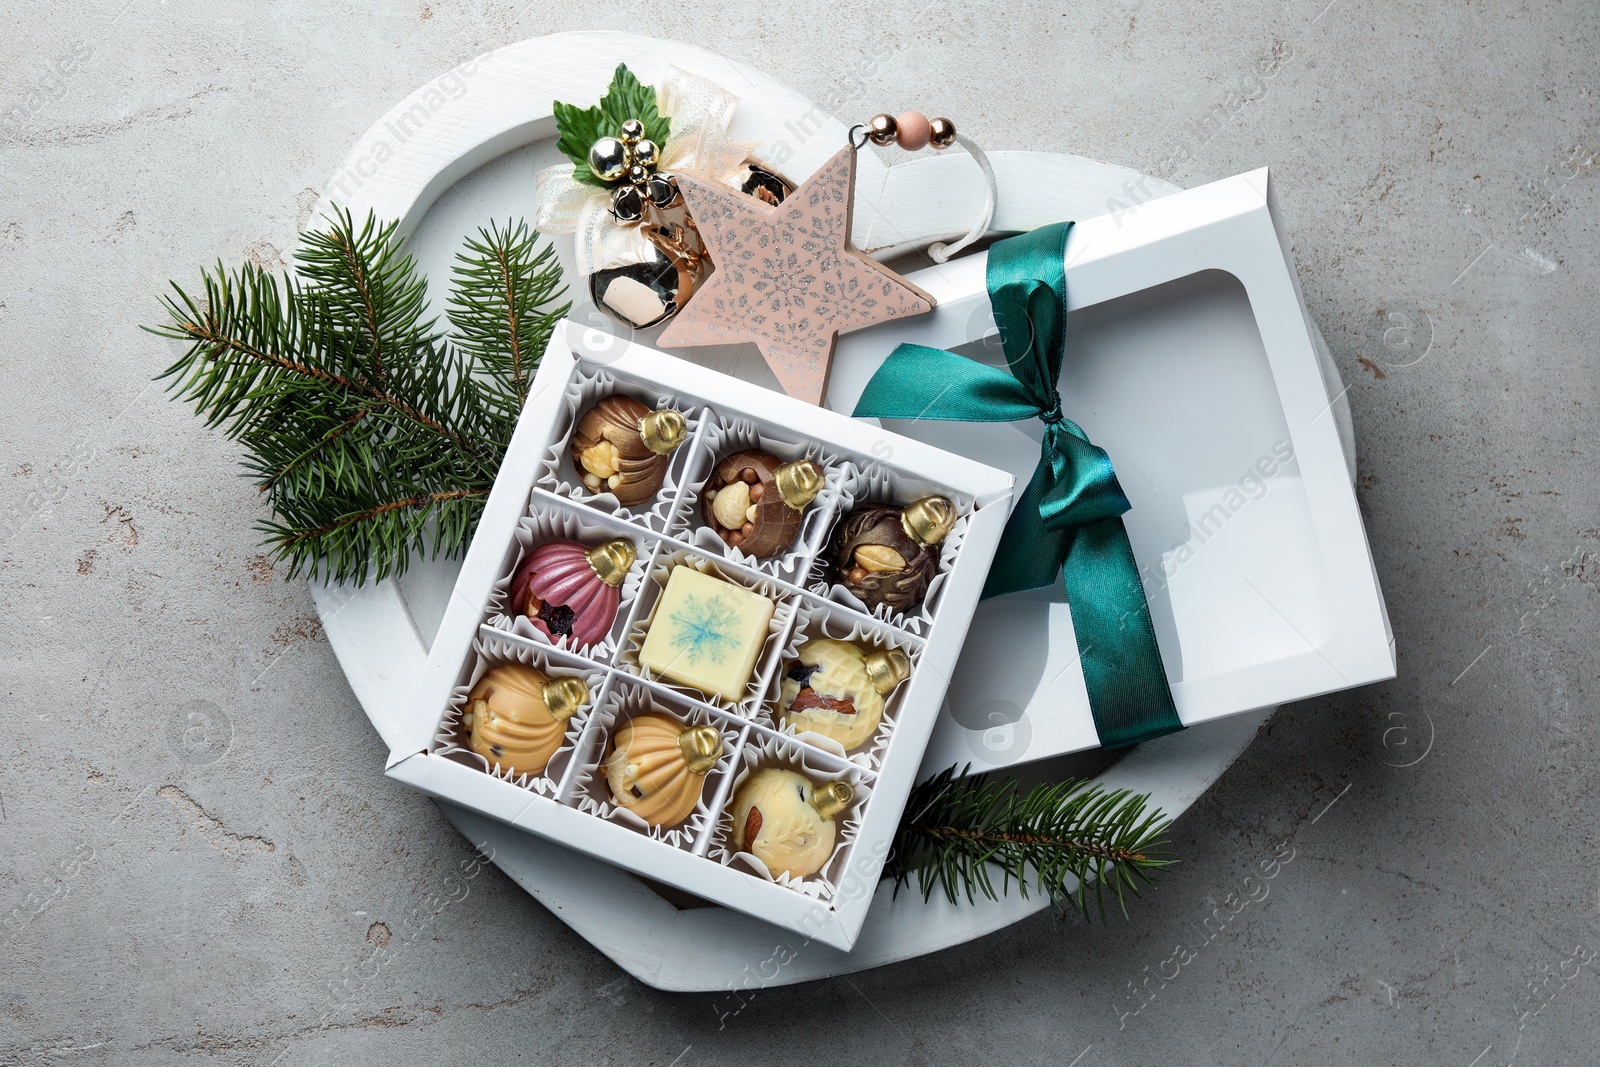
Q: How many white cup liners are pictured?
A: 9